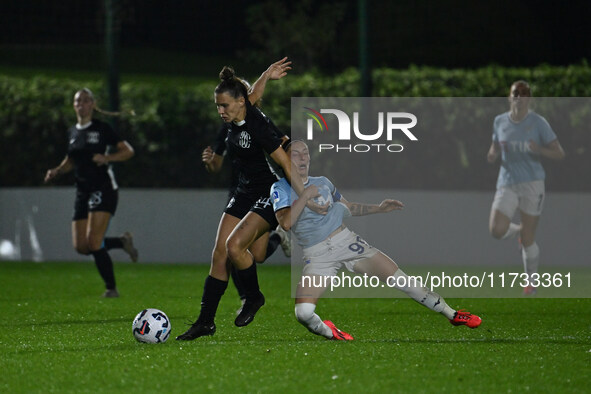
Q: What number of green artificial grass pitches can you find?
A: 1